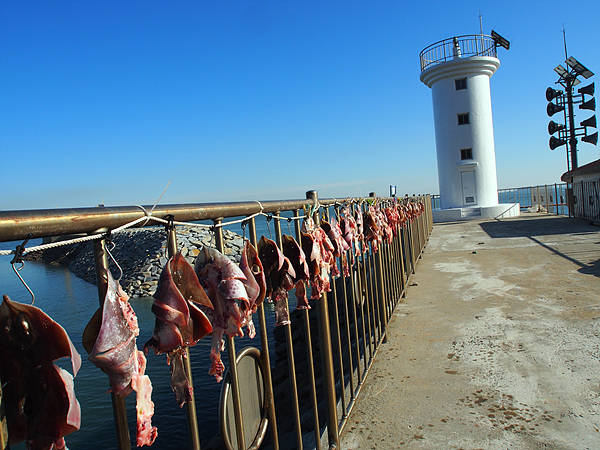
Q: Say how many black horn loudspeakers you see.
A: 8